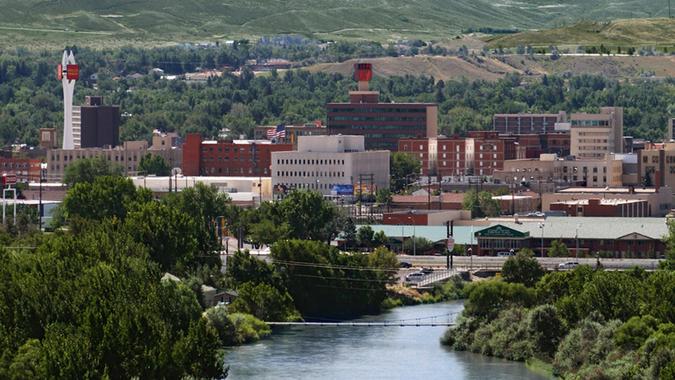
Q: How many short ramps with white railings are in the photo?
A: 1